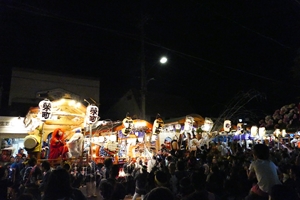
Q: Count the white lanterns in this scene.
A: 12